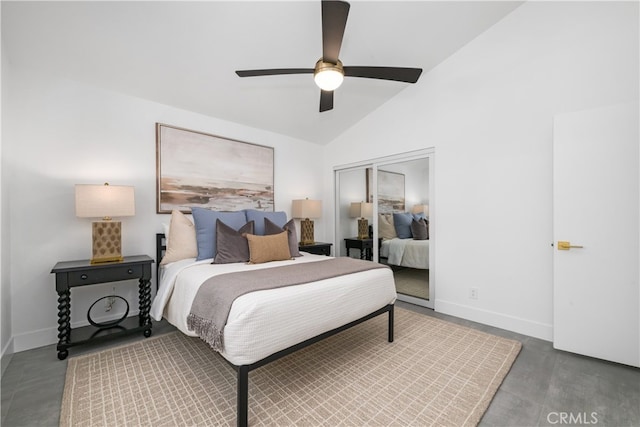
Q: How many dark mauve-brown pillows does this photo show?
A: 2